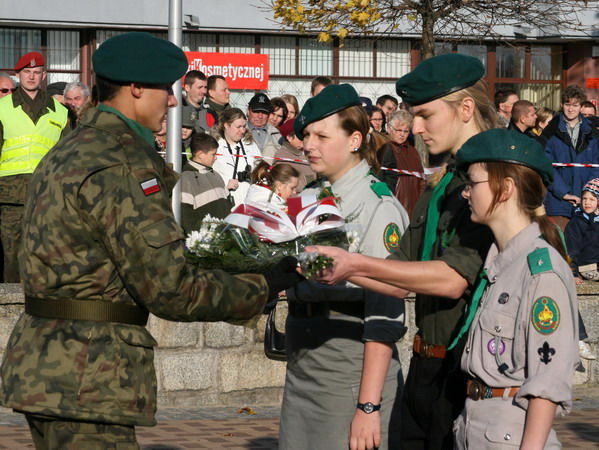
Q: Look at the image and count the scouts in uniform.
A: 3